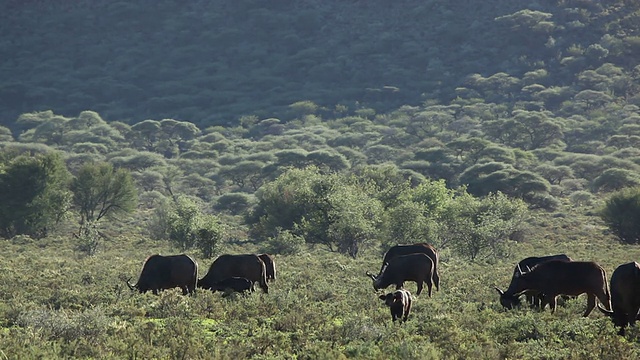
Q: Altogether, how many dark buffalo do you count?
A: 10